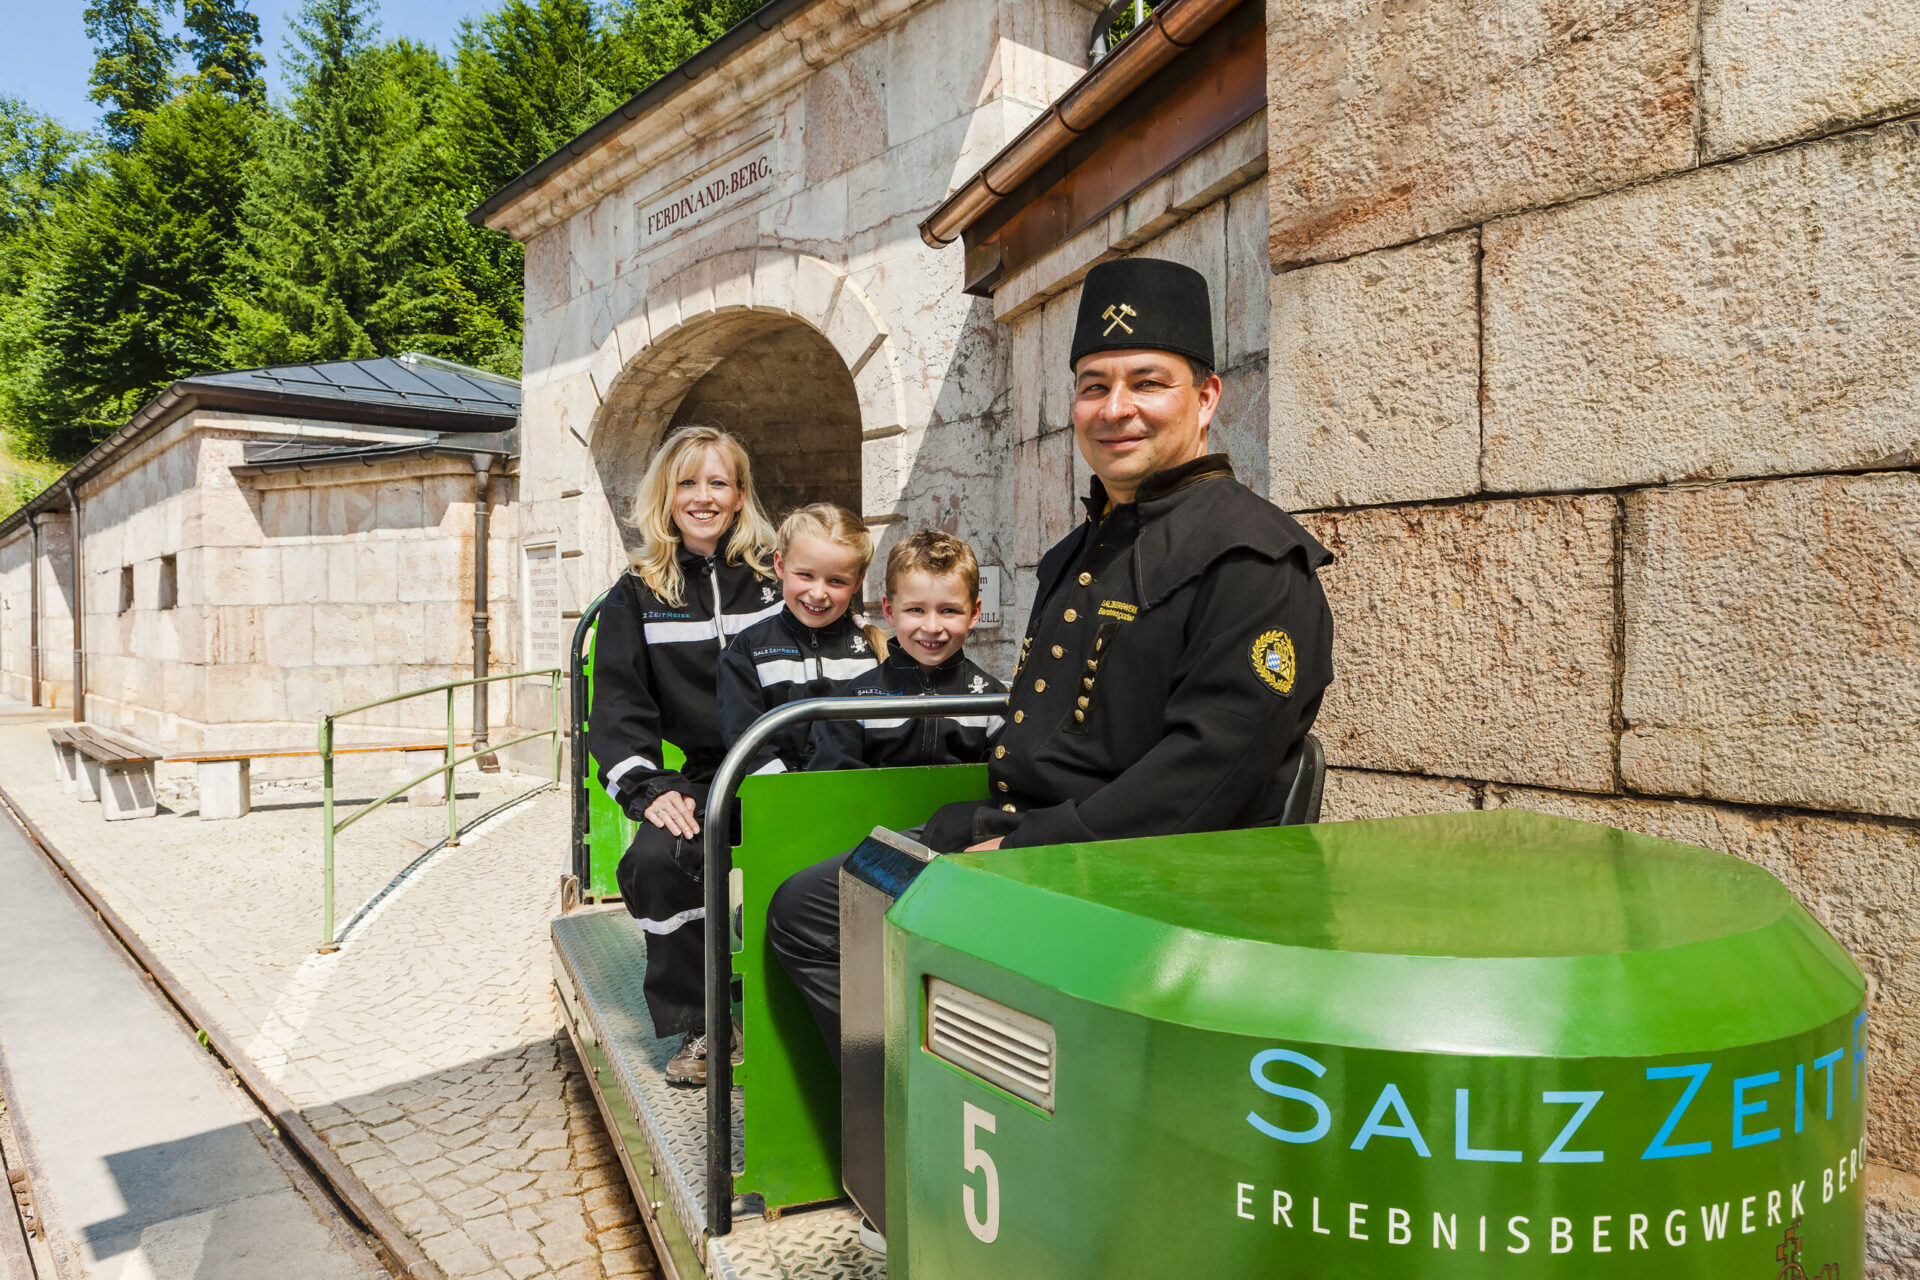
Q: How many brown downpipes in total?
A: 3